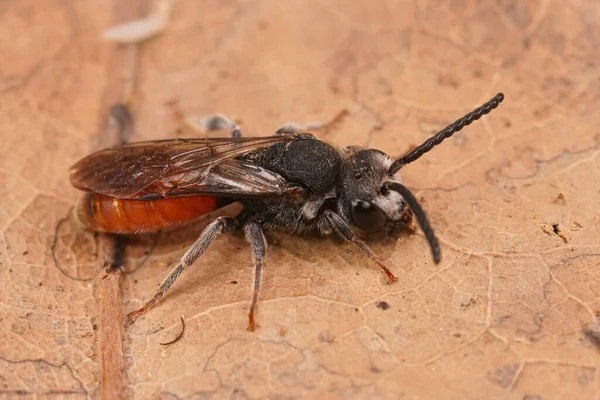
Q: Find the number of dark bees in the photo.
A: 1